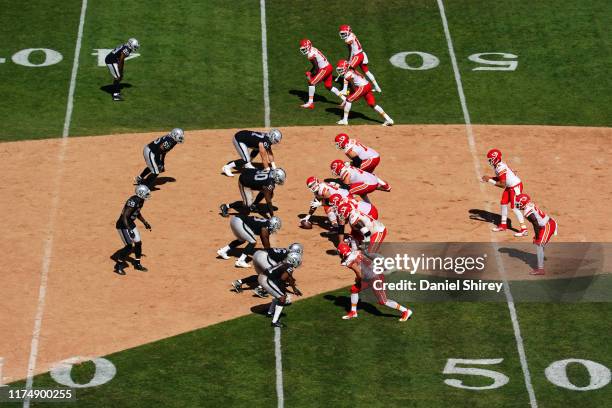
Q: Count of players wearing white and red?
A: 11